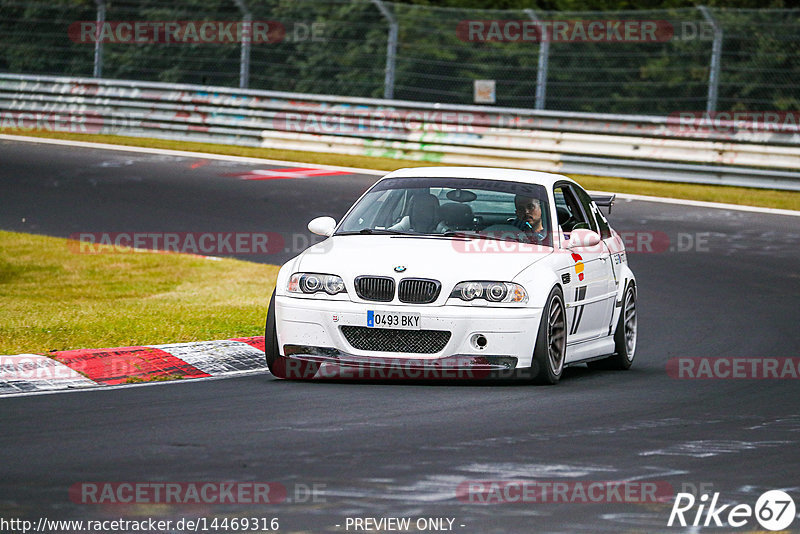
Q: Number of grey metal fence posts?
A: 5